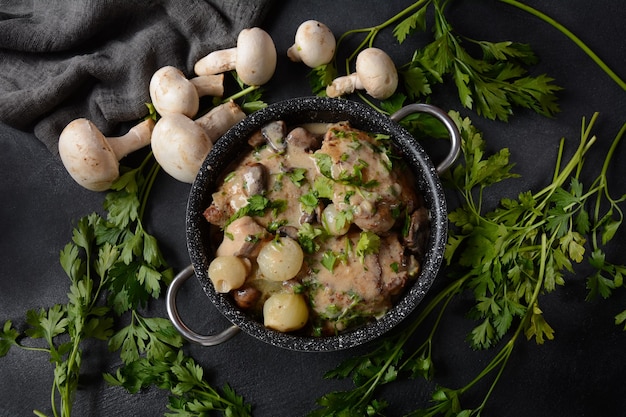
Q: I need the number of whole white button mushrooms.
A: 6